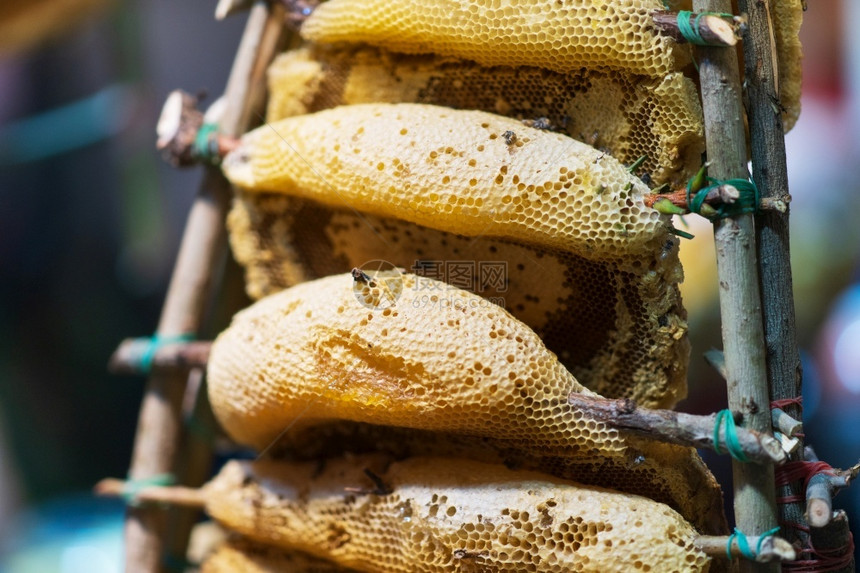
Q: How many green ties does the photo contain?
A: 7